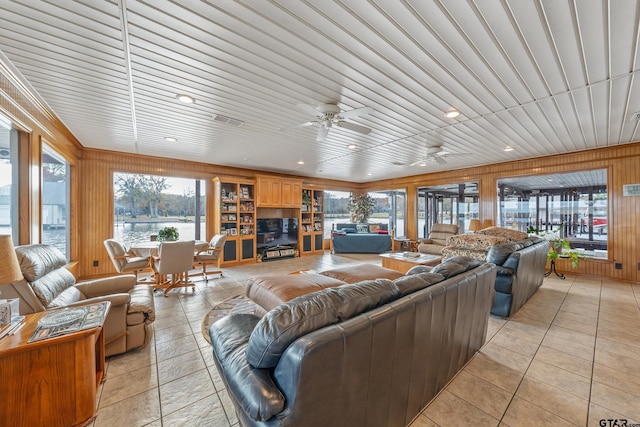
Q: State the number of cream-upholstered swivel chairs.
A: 3